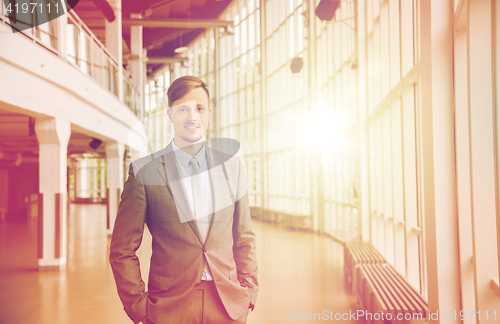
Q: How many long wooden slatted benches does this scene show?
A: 2